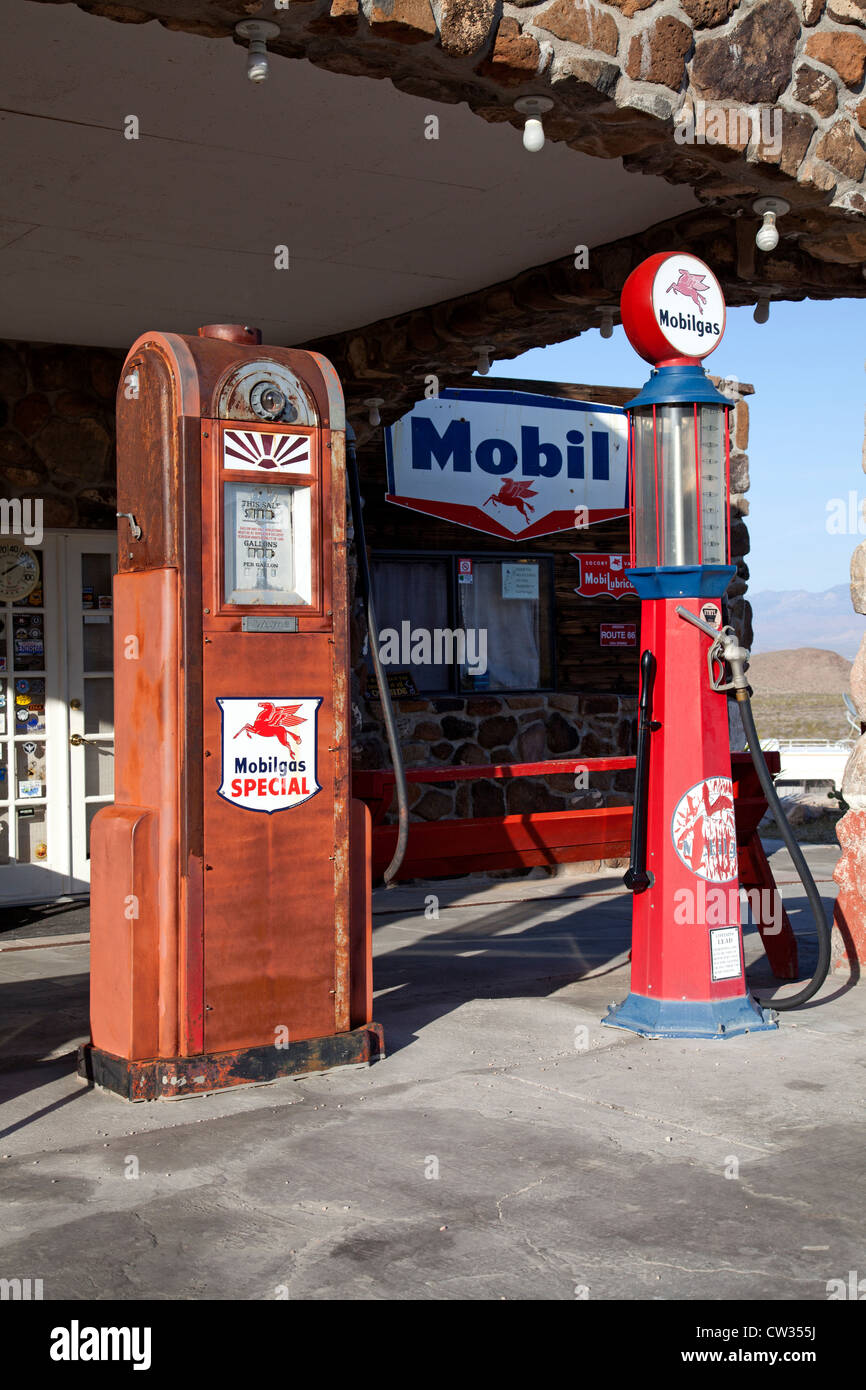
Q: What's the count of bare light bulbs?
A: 7